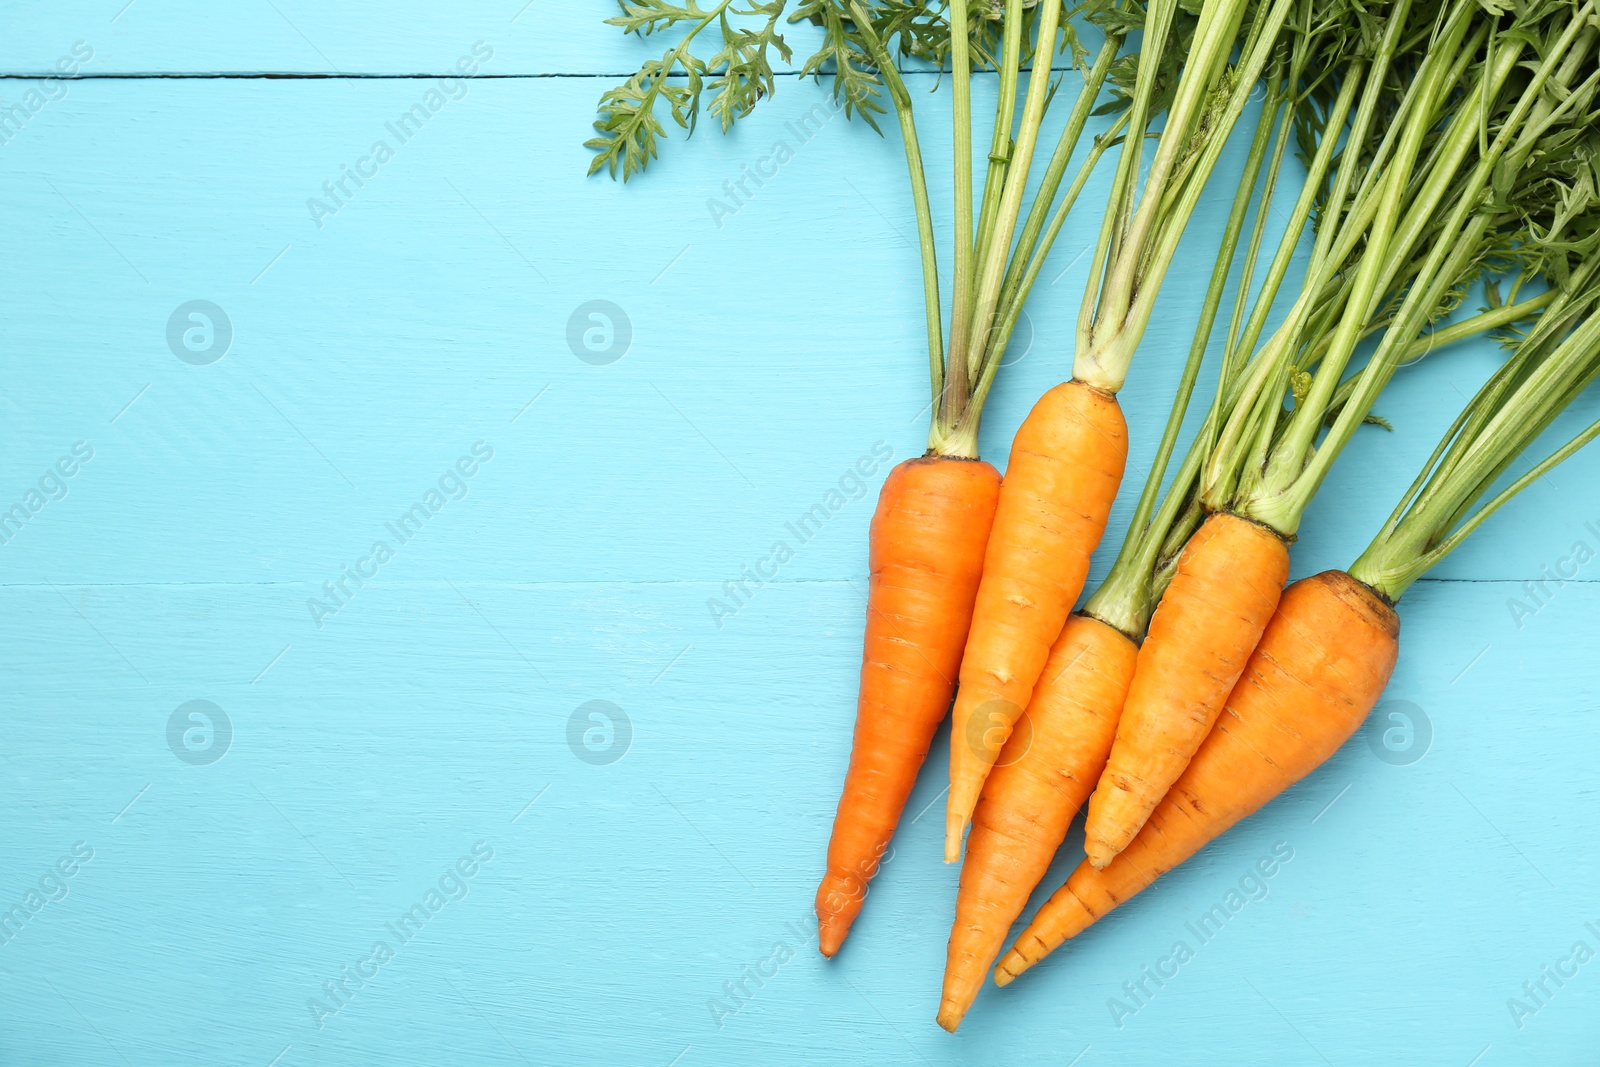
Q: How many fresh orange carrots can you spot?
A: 5